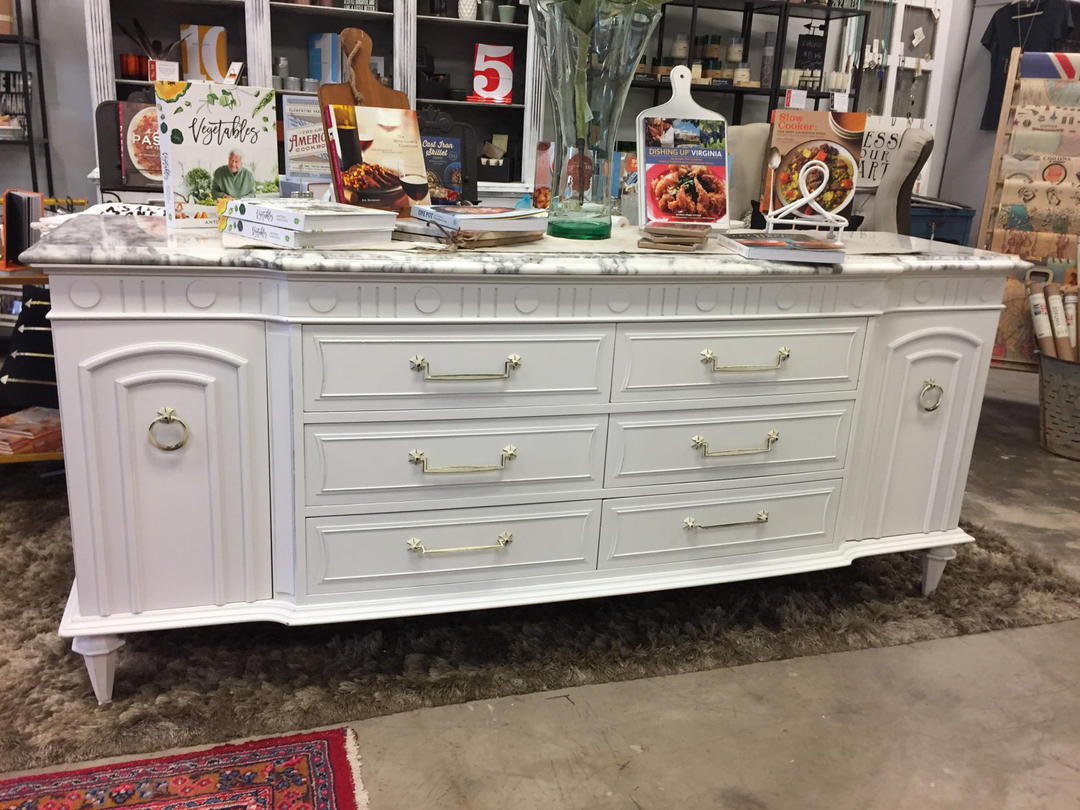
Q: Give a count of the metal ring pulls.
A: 2